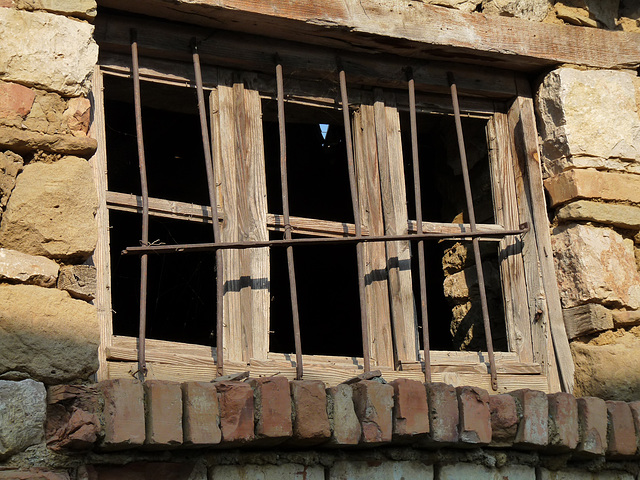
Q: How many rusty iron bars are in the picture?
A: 7